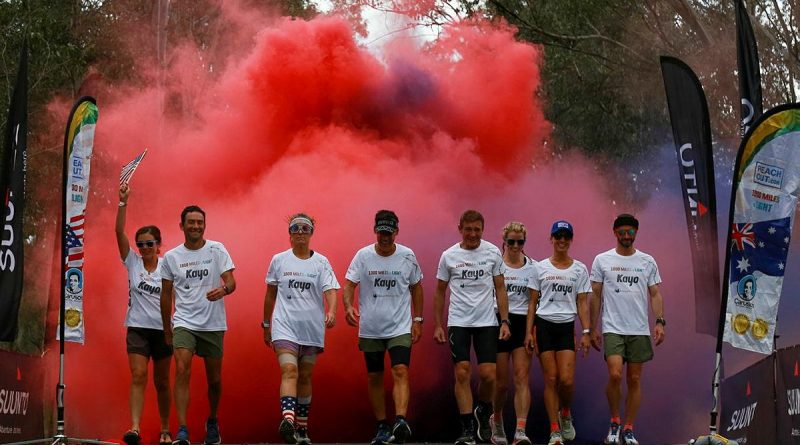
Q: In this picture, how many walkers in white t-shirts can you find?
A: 8